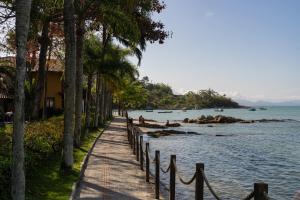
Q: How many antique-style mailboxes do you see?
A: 0